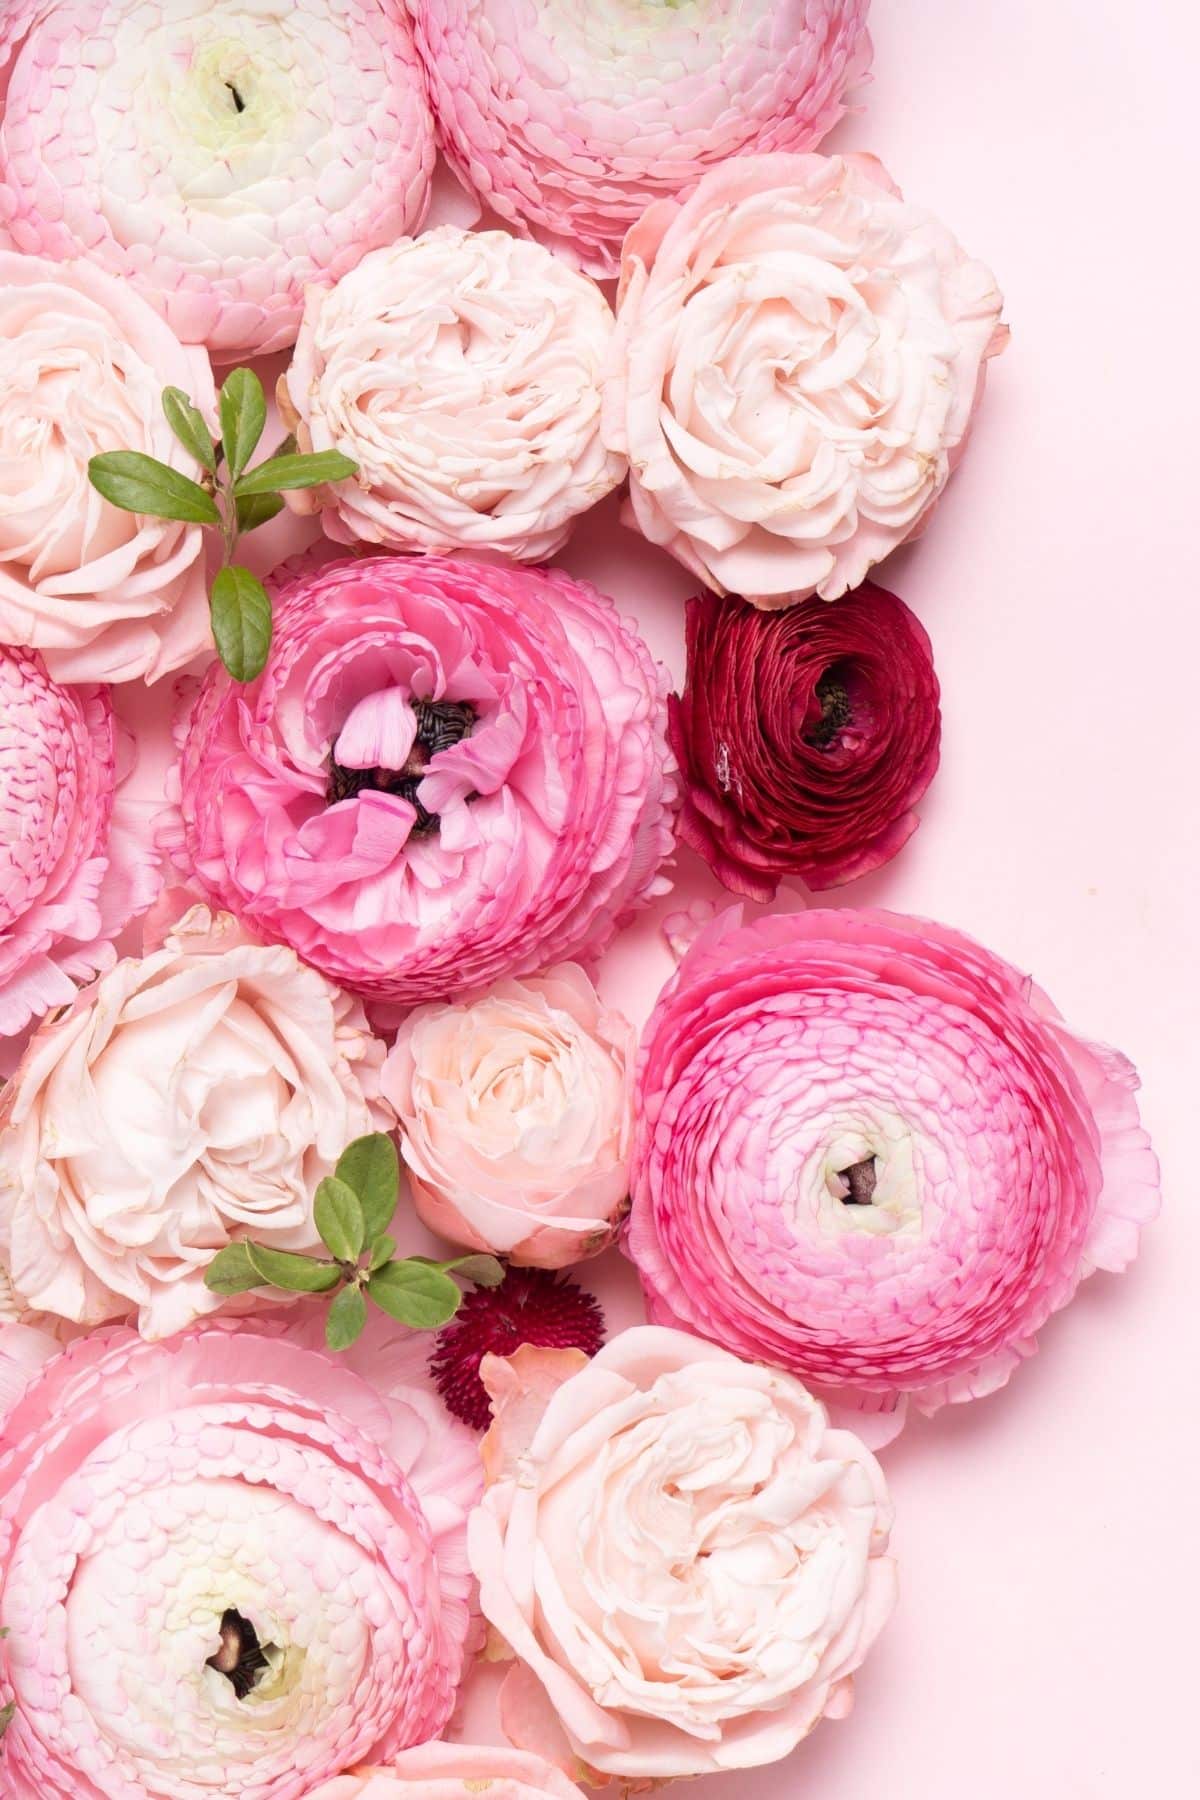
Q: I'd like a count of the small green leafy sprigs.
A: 2